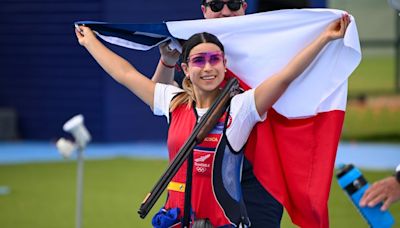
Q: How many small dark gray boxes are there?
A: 1